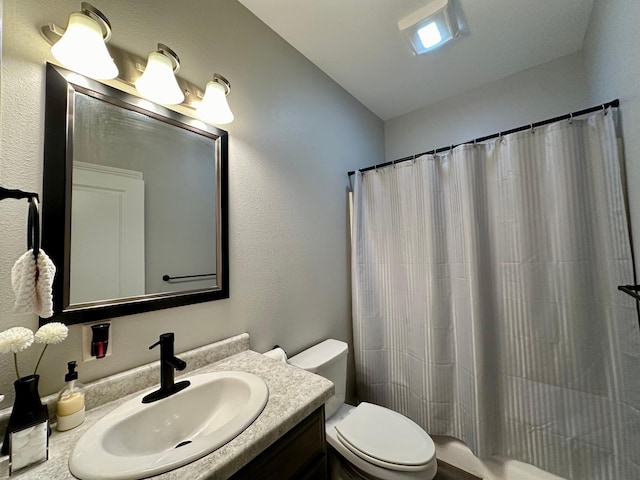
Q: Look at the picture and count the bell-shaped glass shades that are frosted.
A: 3